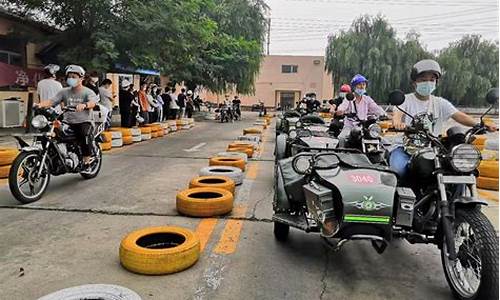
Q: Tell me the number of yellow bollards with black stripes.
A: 0